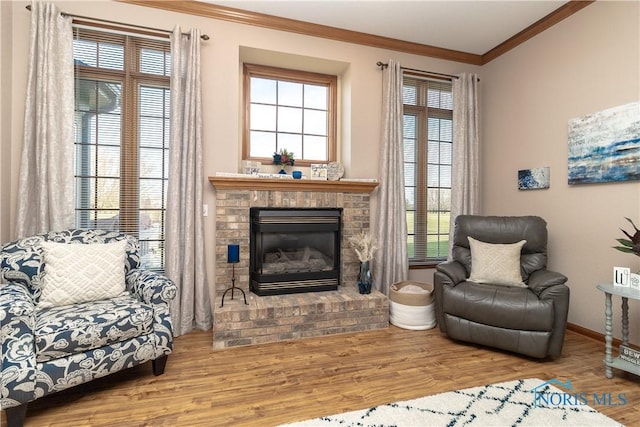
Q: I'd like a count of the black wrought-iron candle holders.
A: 1